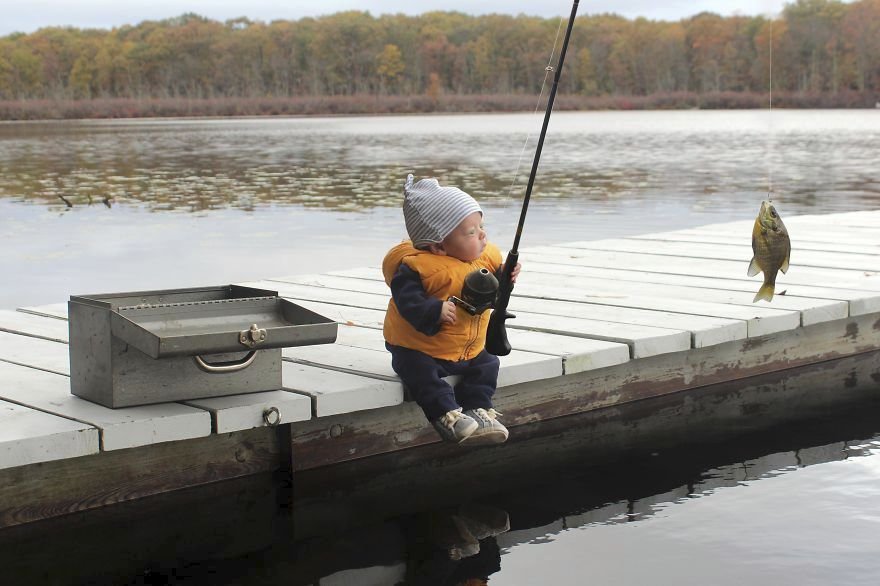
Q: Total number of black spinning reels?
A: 1